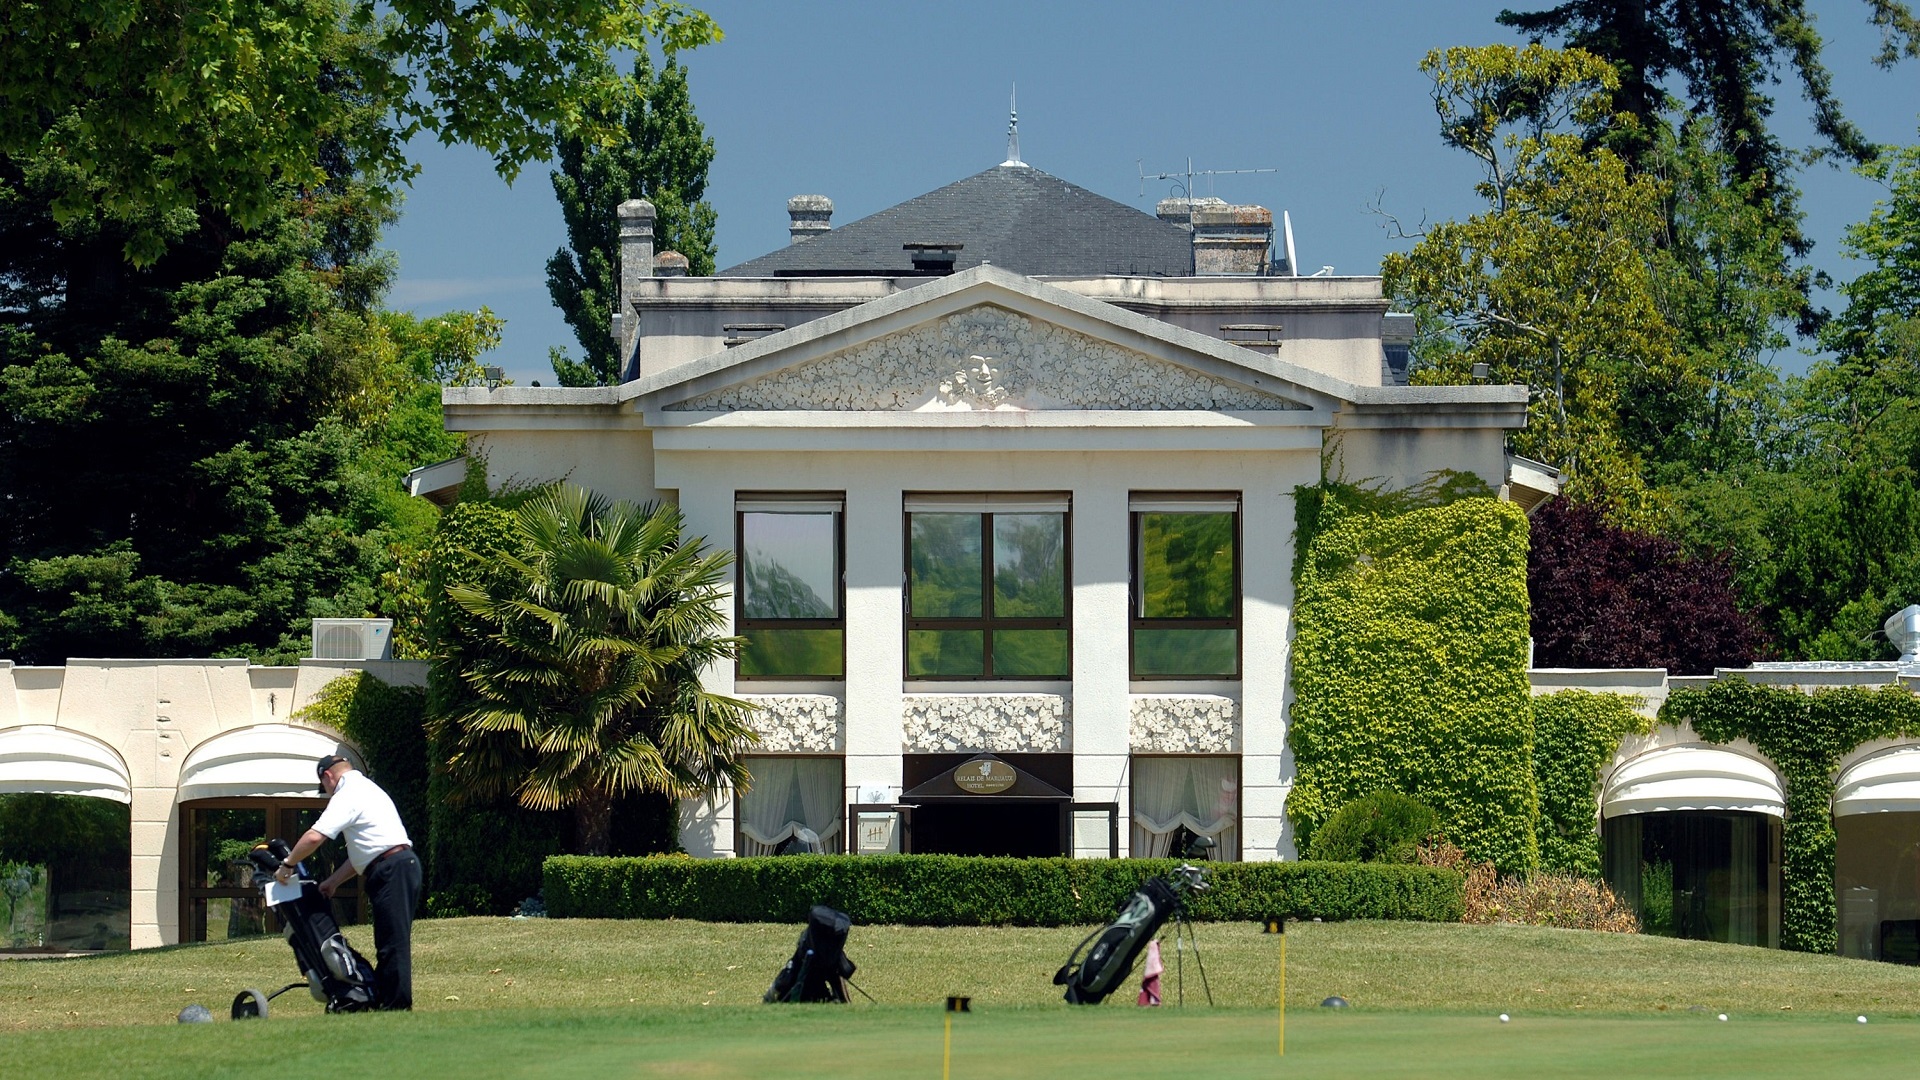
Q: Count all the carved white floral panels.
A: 3